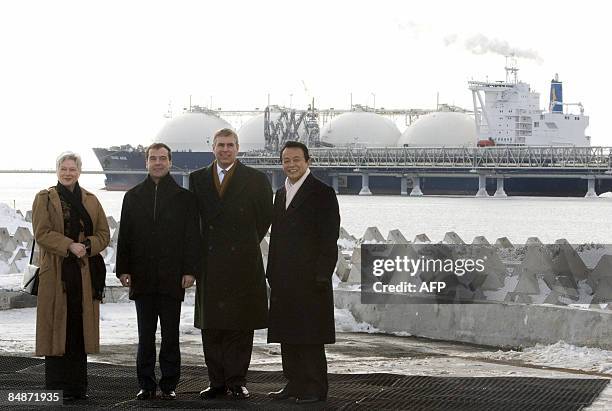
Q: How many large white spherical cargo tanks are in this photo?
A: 4